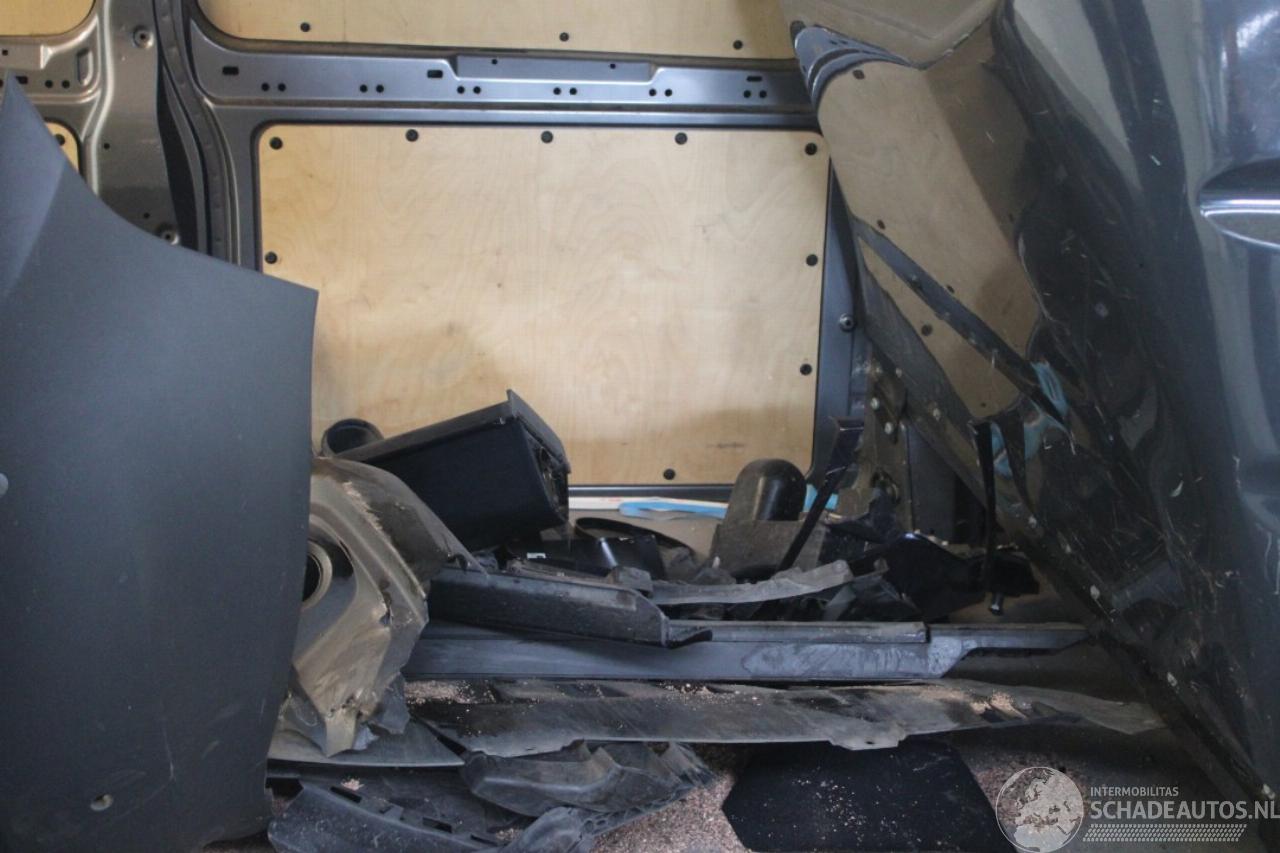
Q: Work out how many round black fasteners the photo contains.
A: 13